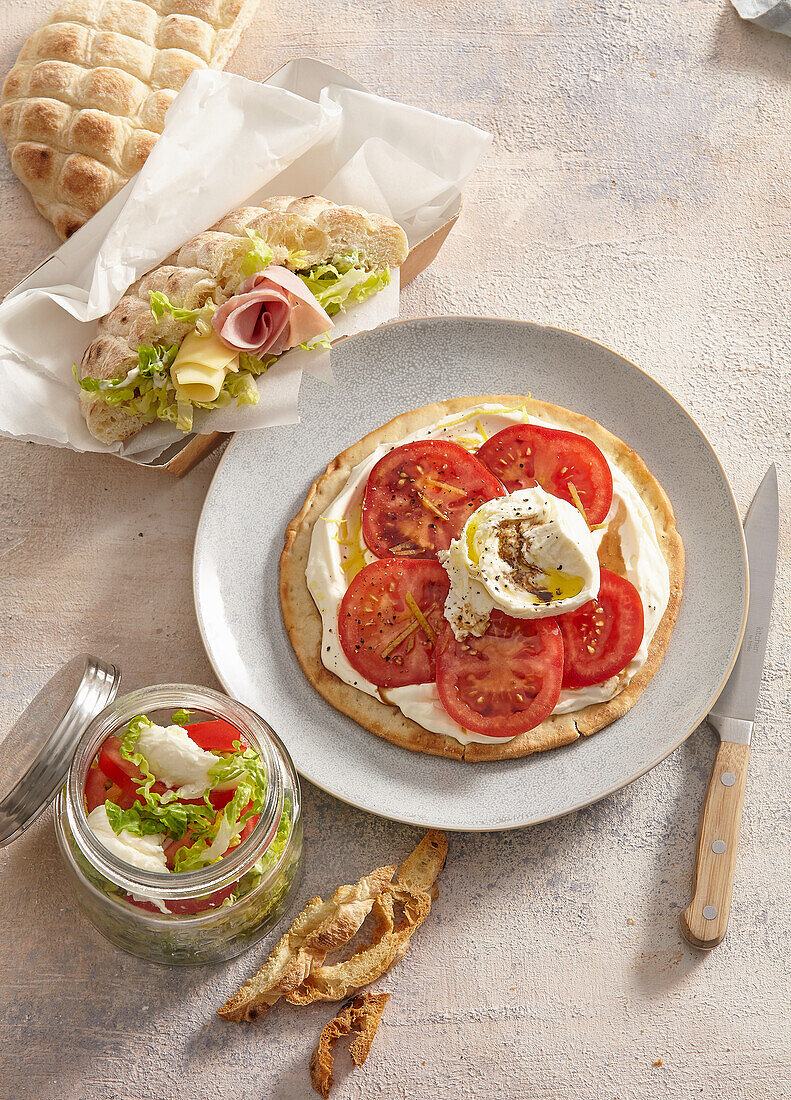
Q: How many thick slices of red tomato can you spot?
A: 5